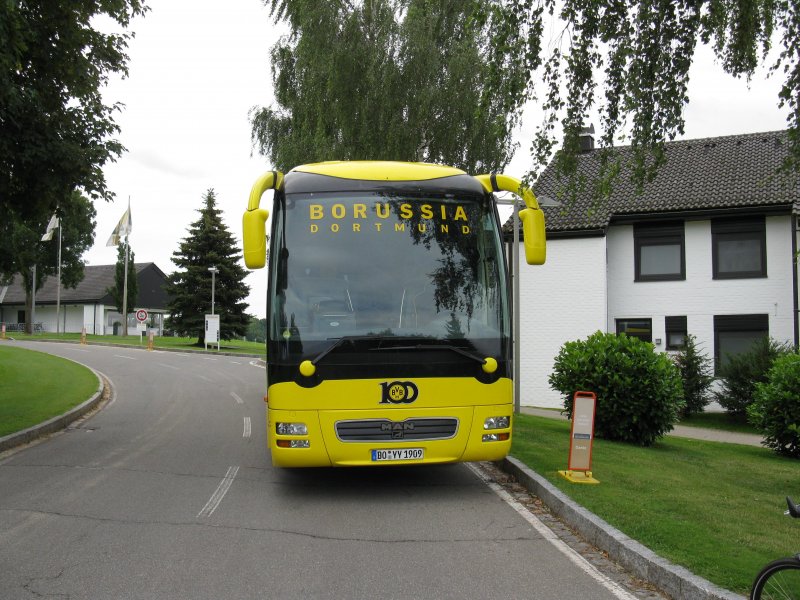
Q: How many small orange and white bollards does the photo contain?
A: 3